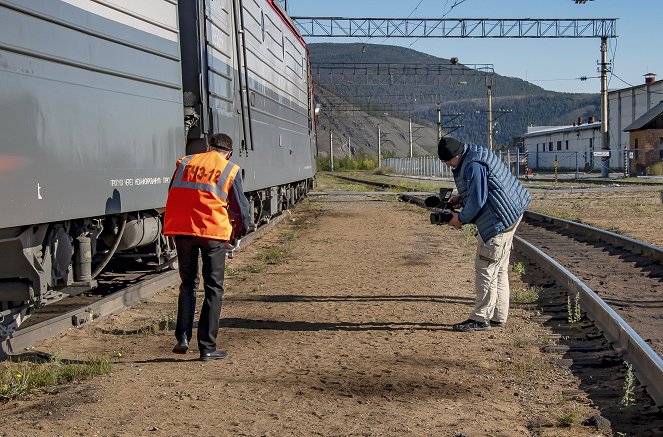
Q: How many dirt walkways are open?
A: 1